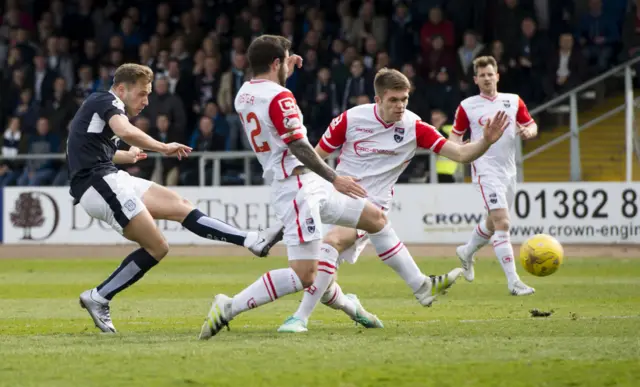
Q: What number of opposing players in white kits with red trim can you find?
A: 3